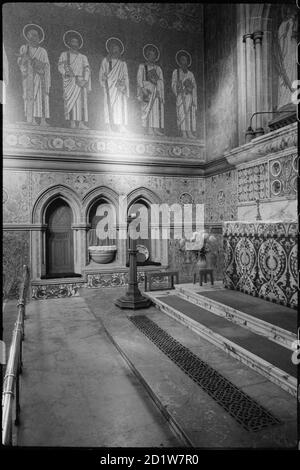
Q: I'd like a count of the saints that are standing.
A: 5